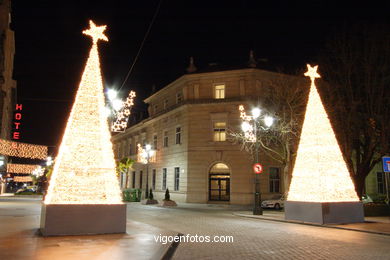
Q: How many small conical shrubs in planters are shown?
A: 2